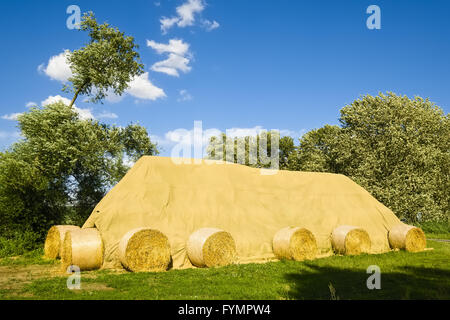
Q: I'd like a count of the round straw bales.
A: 7